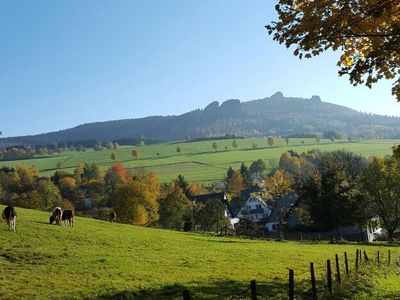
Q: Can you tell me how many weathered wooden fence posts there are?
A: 12